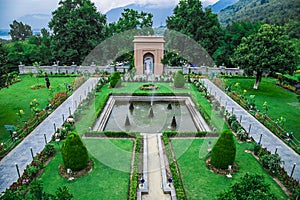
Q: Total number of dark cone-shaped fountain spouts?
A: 5